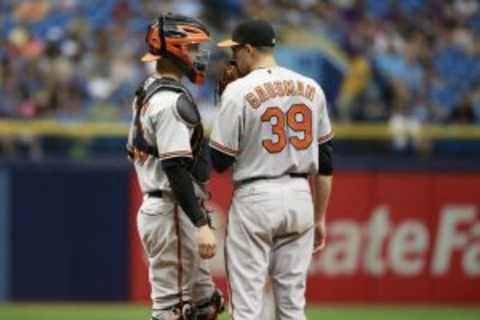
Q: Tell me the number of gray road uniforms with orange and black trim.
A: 2